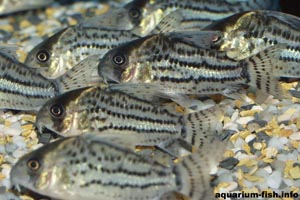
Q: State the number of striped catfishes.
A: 7